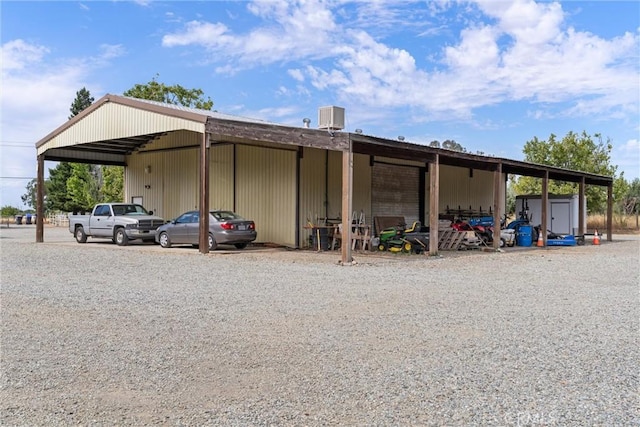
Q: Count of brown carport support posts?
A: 8